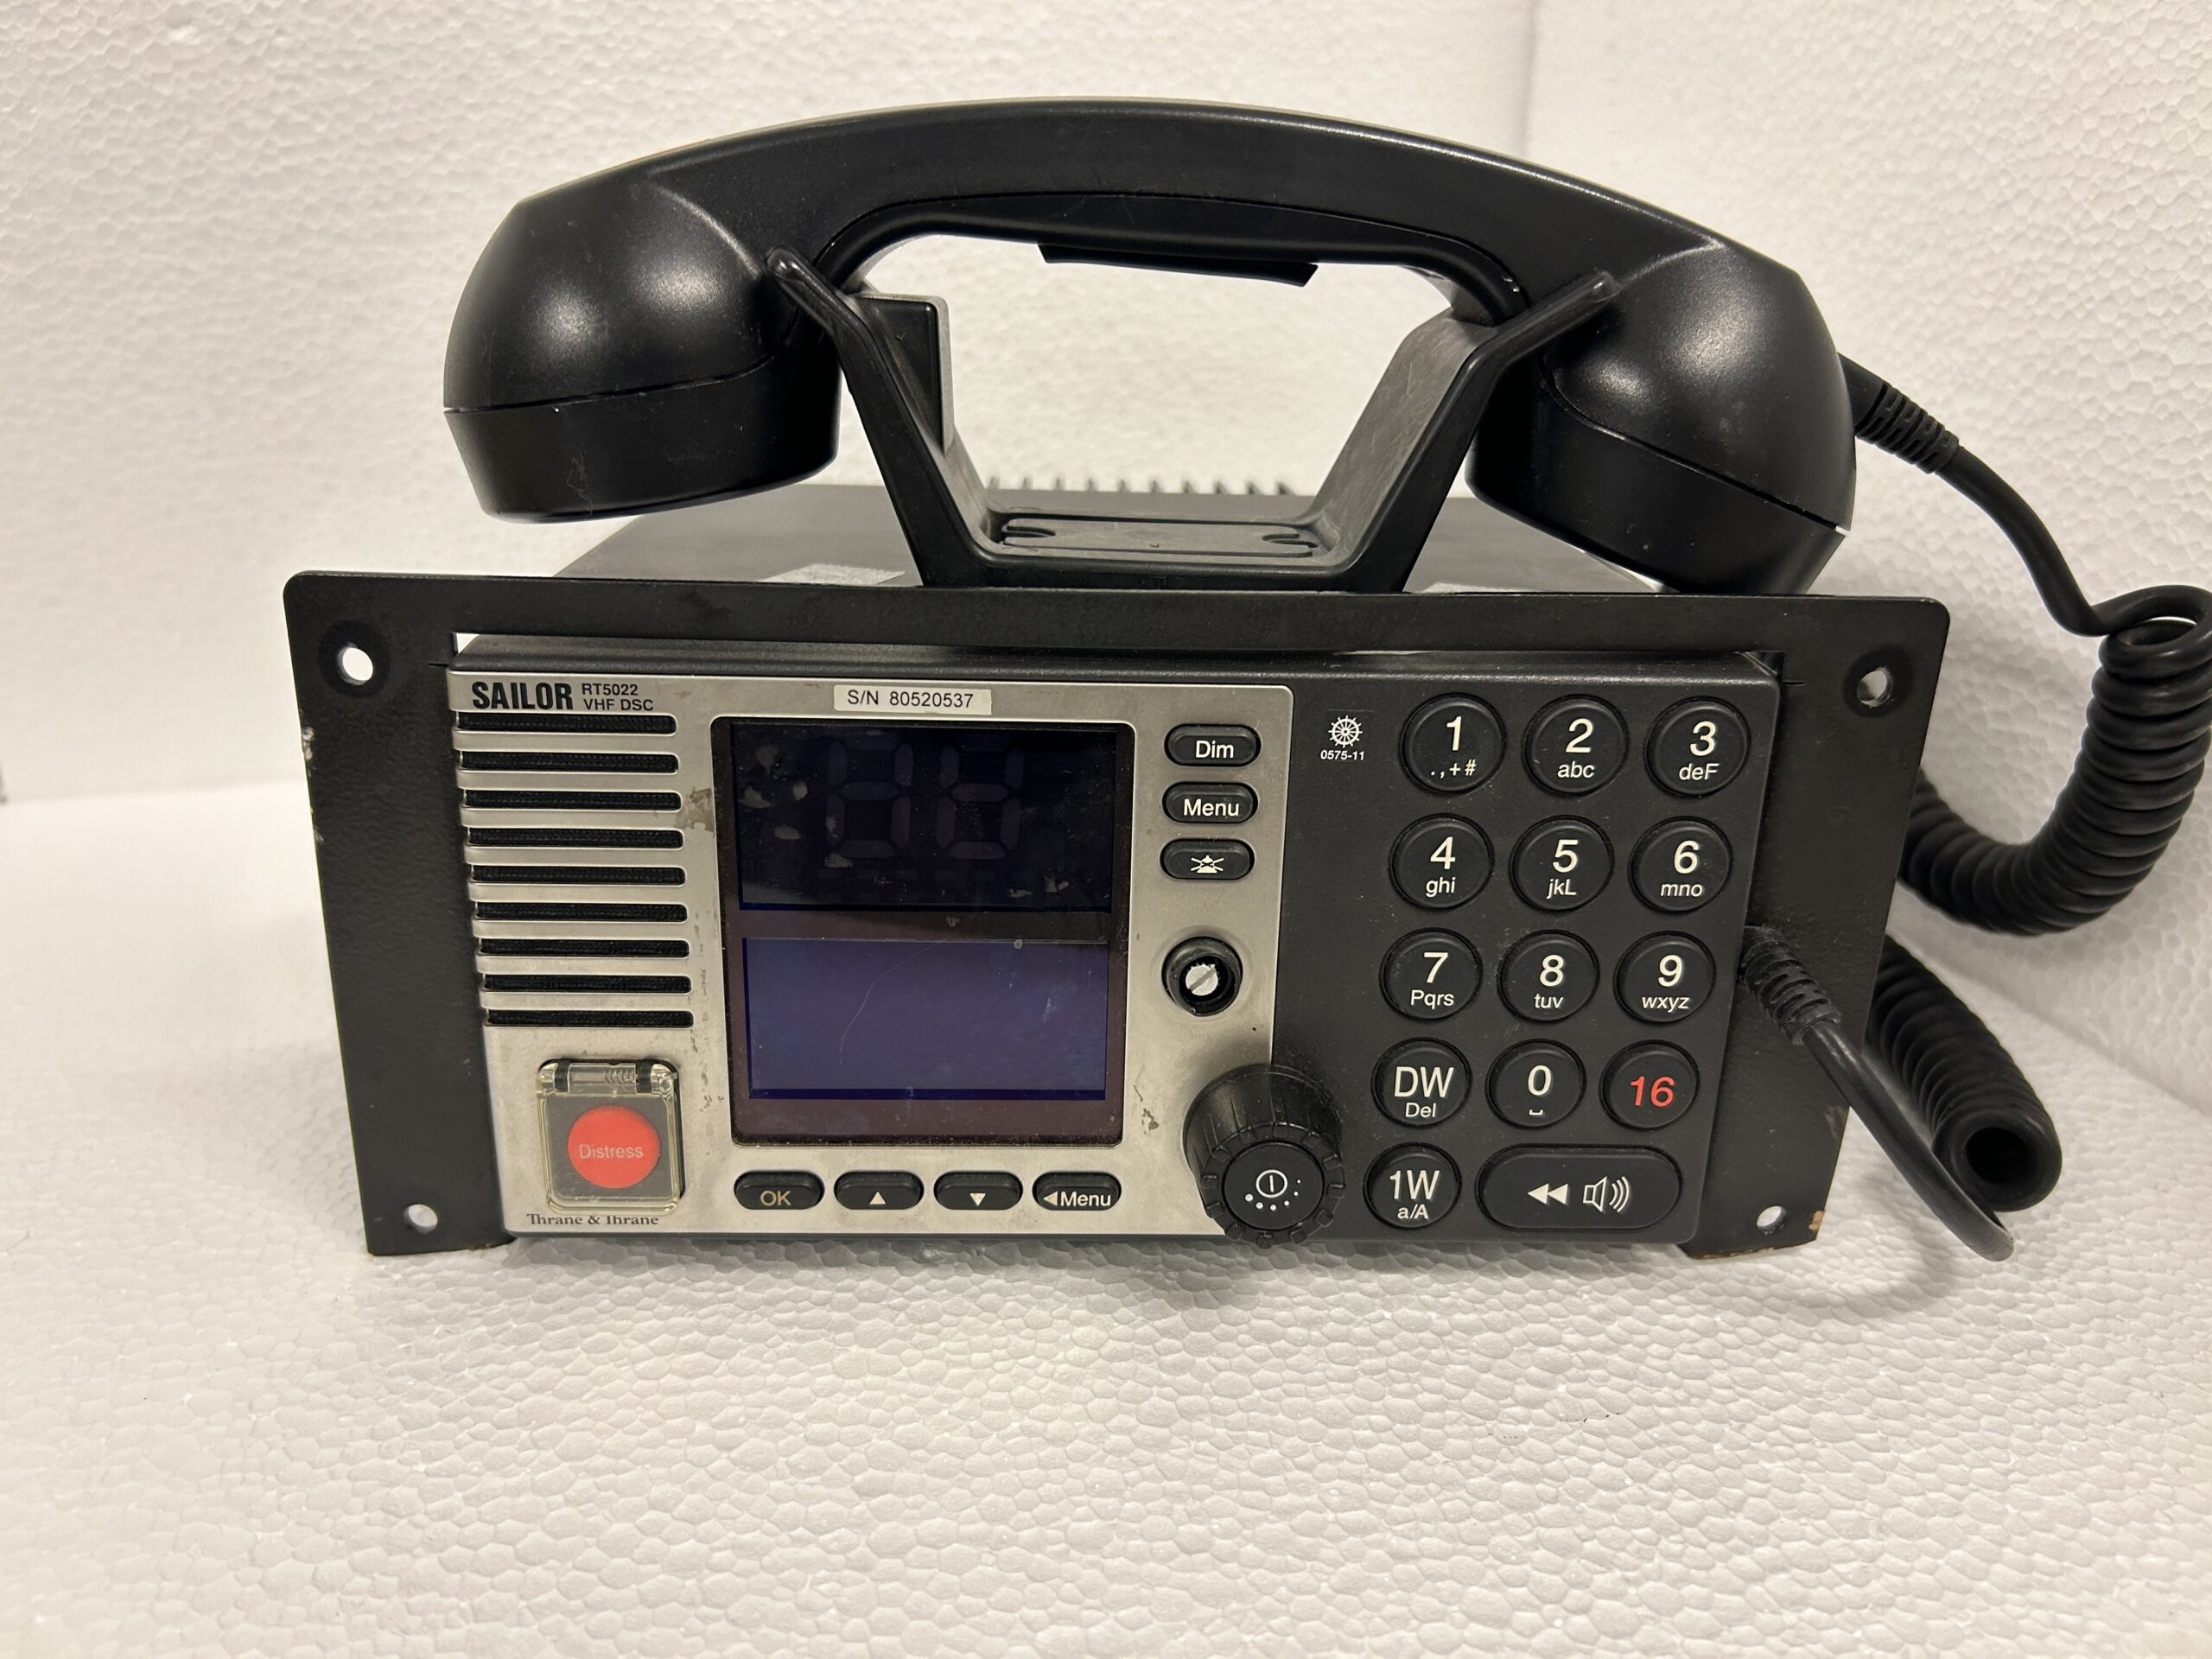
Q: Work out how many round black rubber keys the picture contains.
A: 13